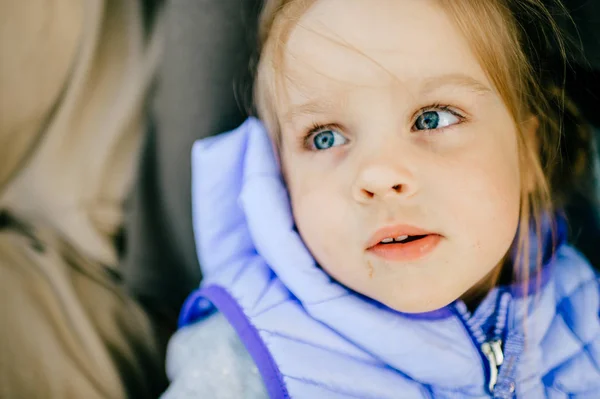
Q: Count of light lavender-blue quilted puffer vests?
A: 1